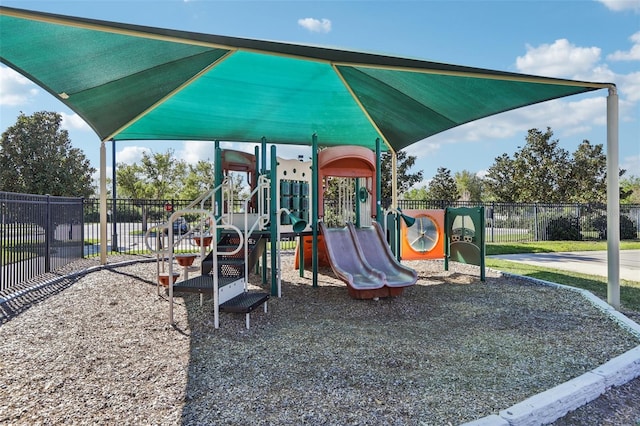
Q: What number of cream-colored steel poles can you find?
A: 3